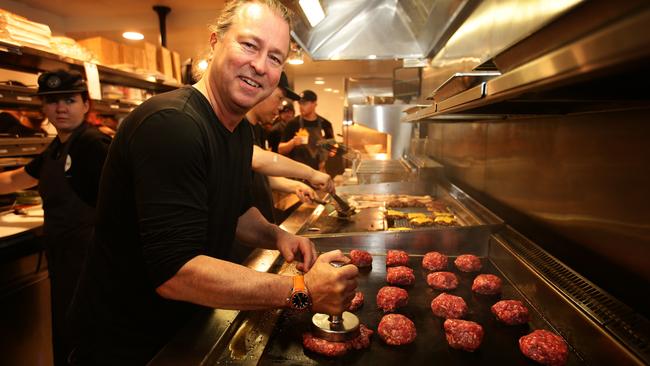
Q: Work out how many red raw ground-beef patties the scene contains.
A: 15